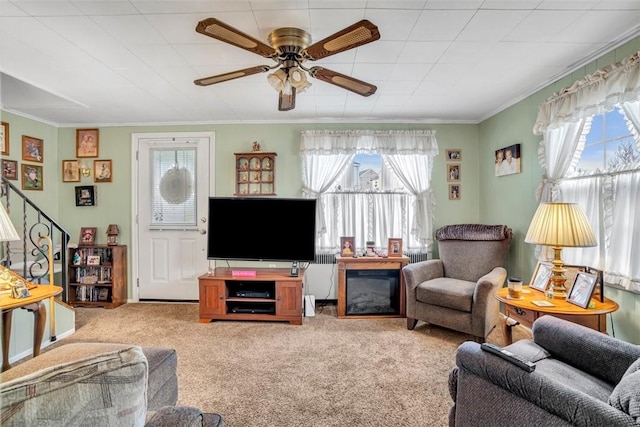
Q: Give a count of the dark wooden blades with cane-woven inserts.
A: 5